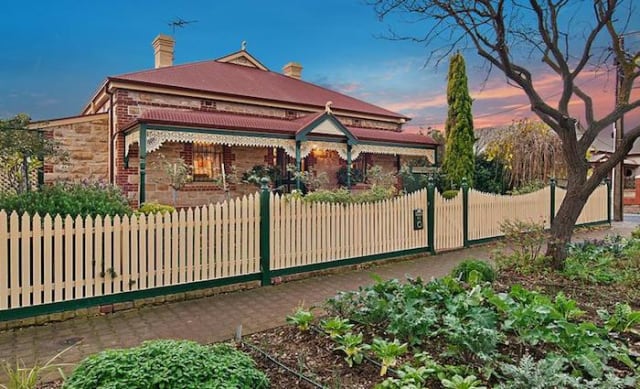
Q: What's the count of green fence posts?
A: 5